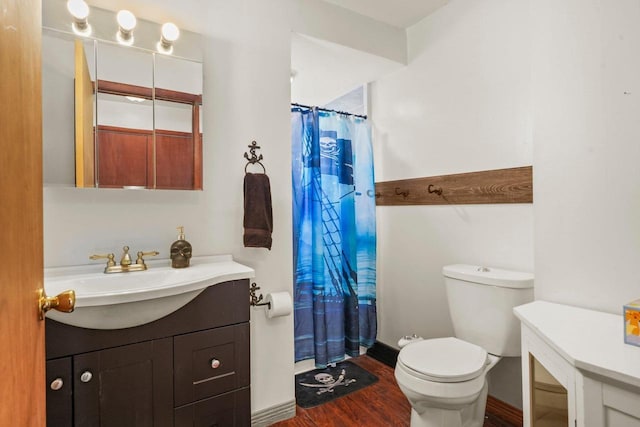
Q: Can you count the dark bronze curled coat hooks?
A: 3